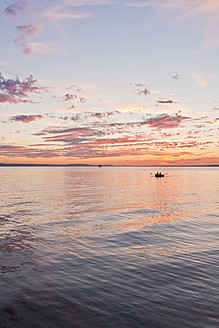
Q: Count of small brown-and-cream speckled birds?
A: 0